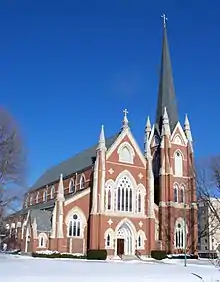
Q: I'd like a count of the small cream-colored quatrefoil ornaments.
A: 4